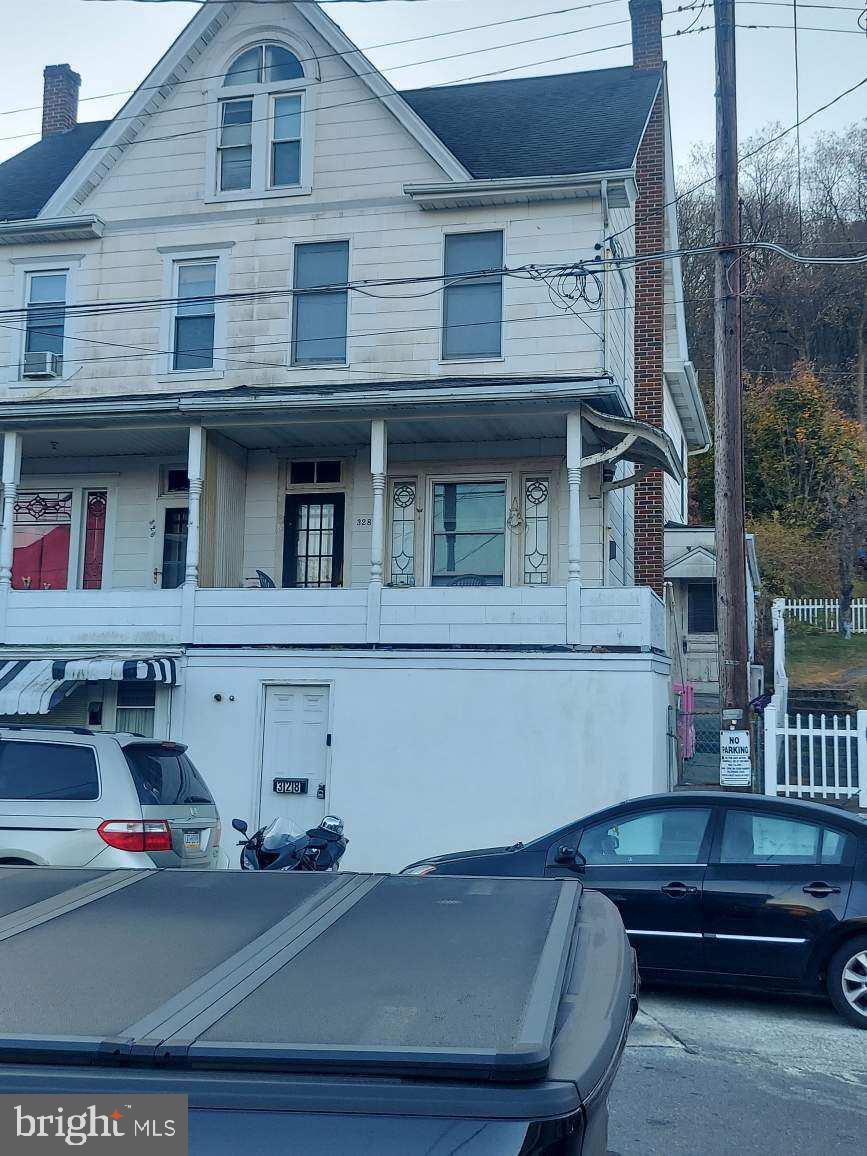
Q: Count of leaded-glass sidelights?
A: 3